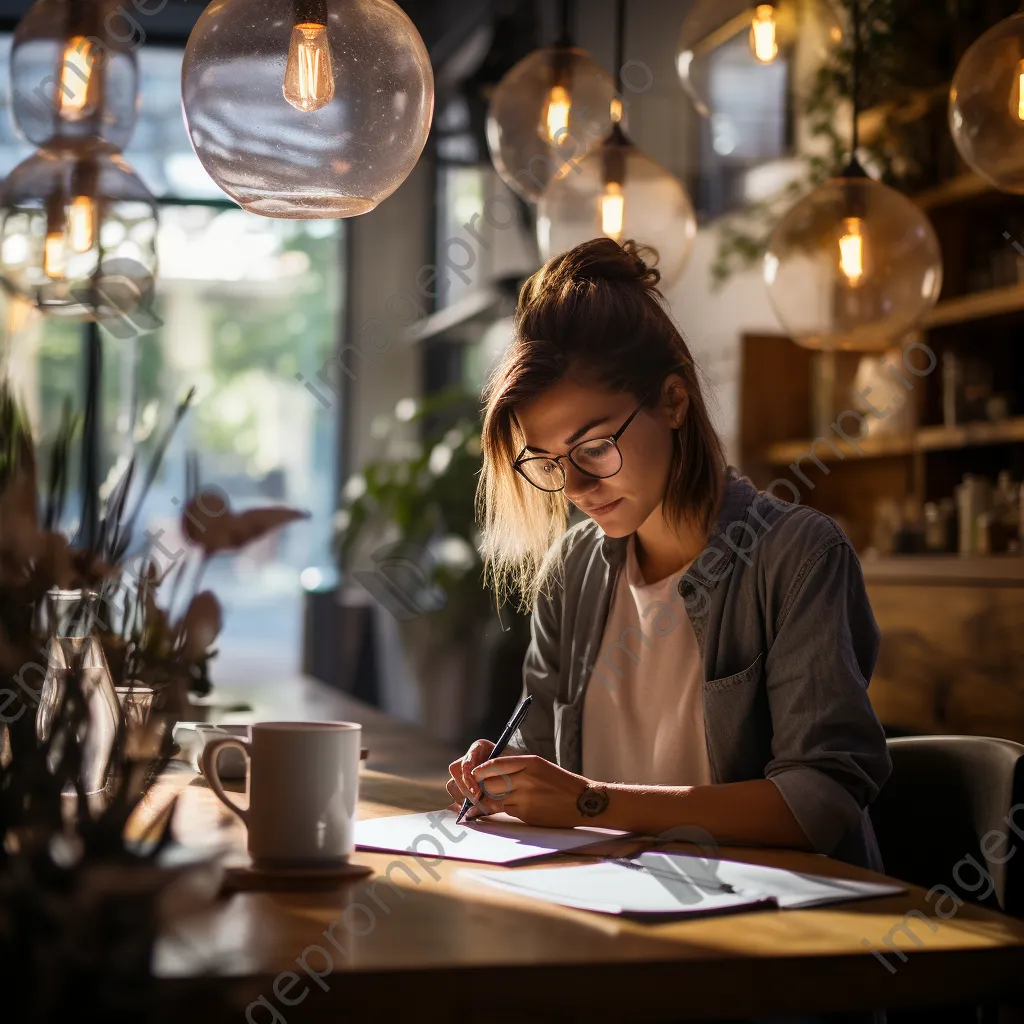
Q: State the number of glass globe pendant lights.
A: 8